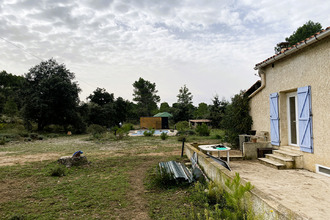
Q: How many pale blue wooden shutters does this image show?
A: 2